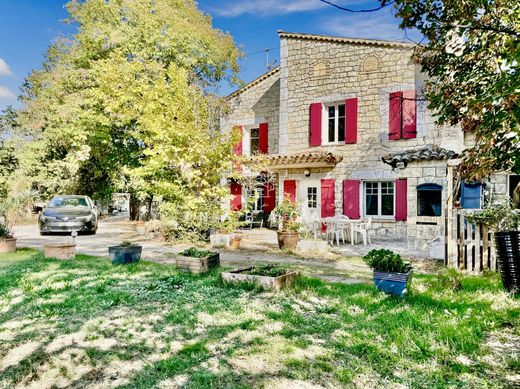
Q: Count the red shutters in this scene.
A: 12